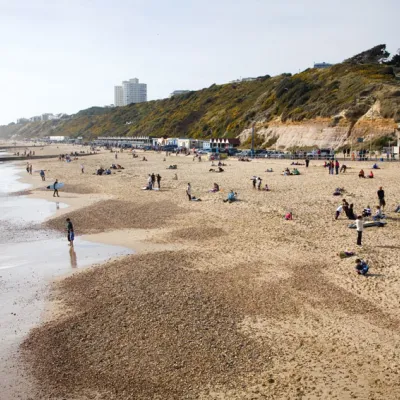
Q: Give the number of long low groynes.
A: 2